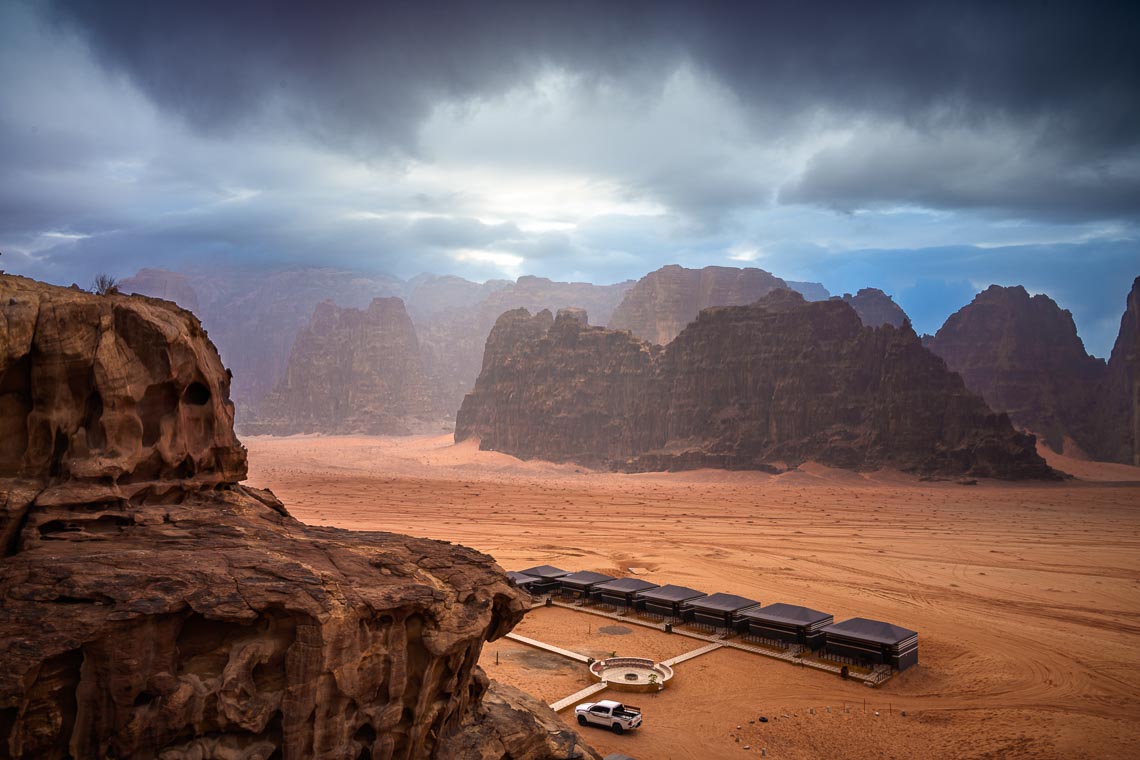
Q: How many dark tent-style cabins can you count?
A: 8